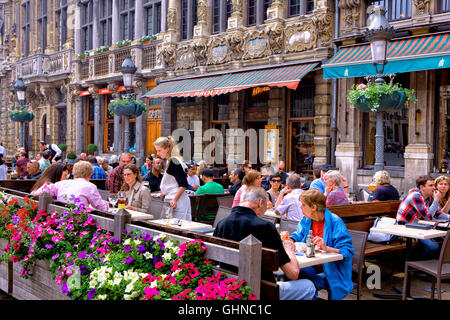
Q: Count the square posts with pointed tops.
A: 3